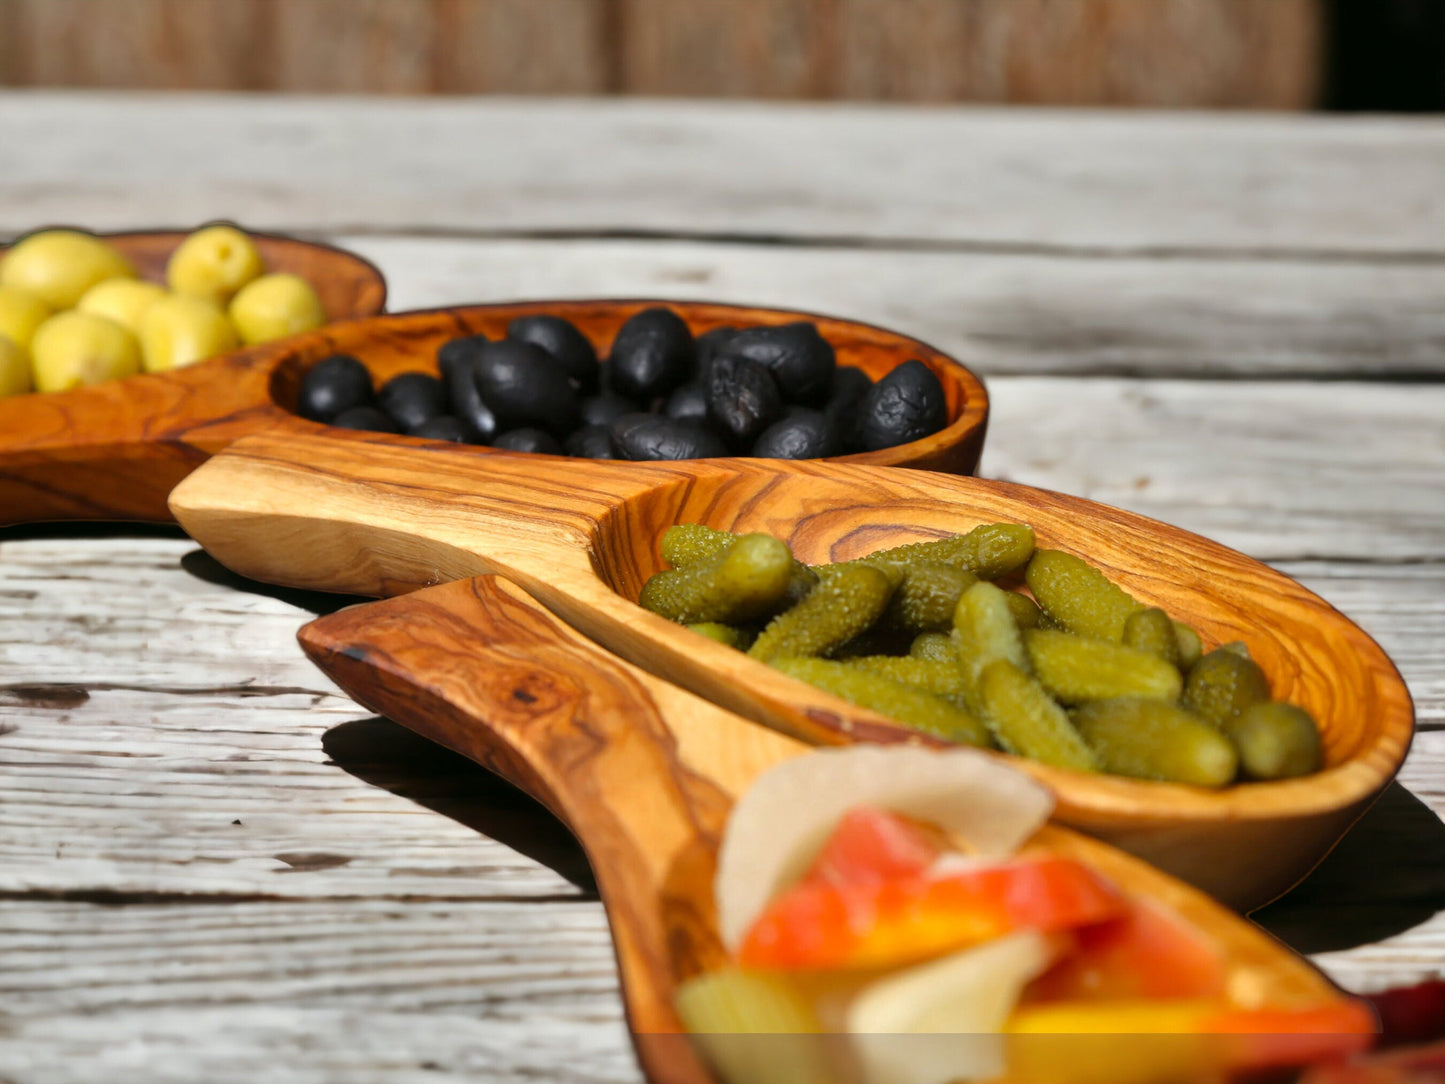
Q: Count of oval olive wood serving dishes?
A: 4